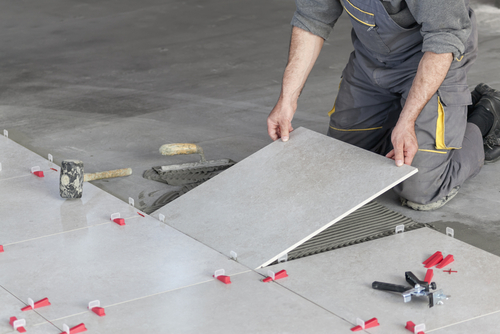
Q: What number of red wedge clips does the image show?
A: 15